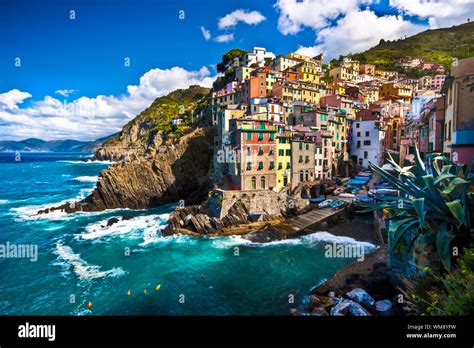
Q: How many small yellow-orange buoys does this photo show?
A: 4